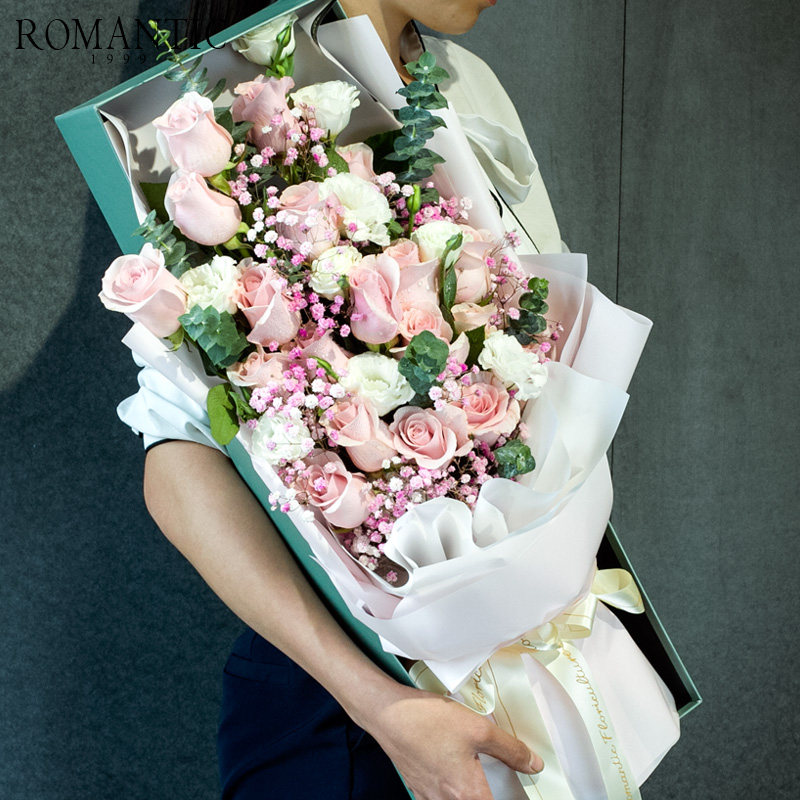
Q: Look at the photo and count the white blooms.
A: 9